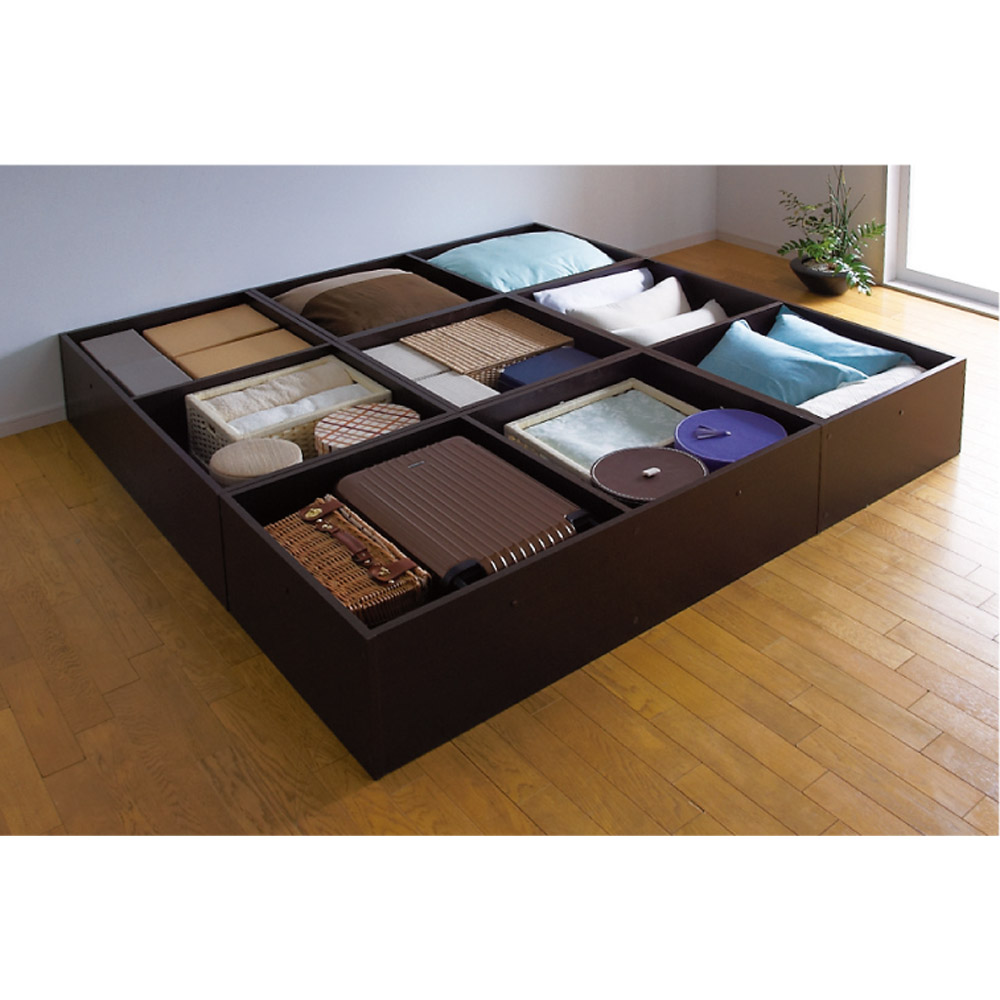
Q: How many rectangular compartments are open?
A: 9